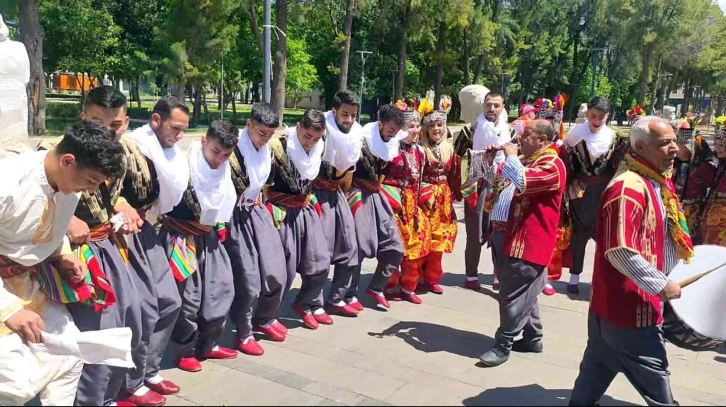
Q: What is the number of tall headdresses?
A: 6